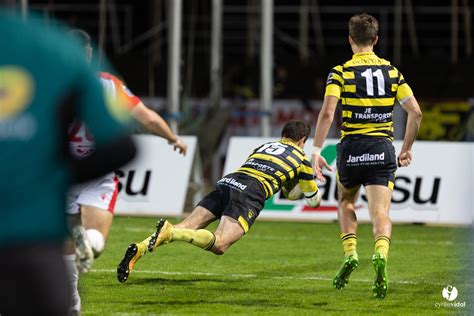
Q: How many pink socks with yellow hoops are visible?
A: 0